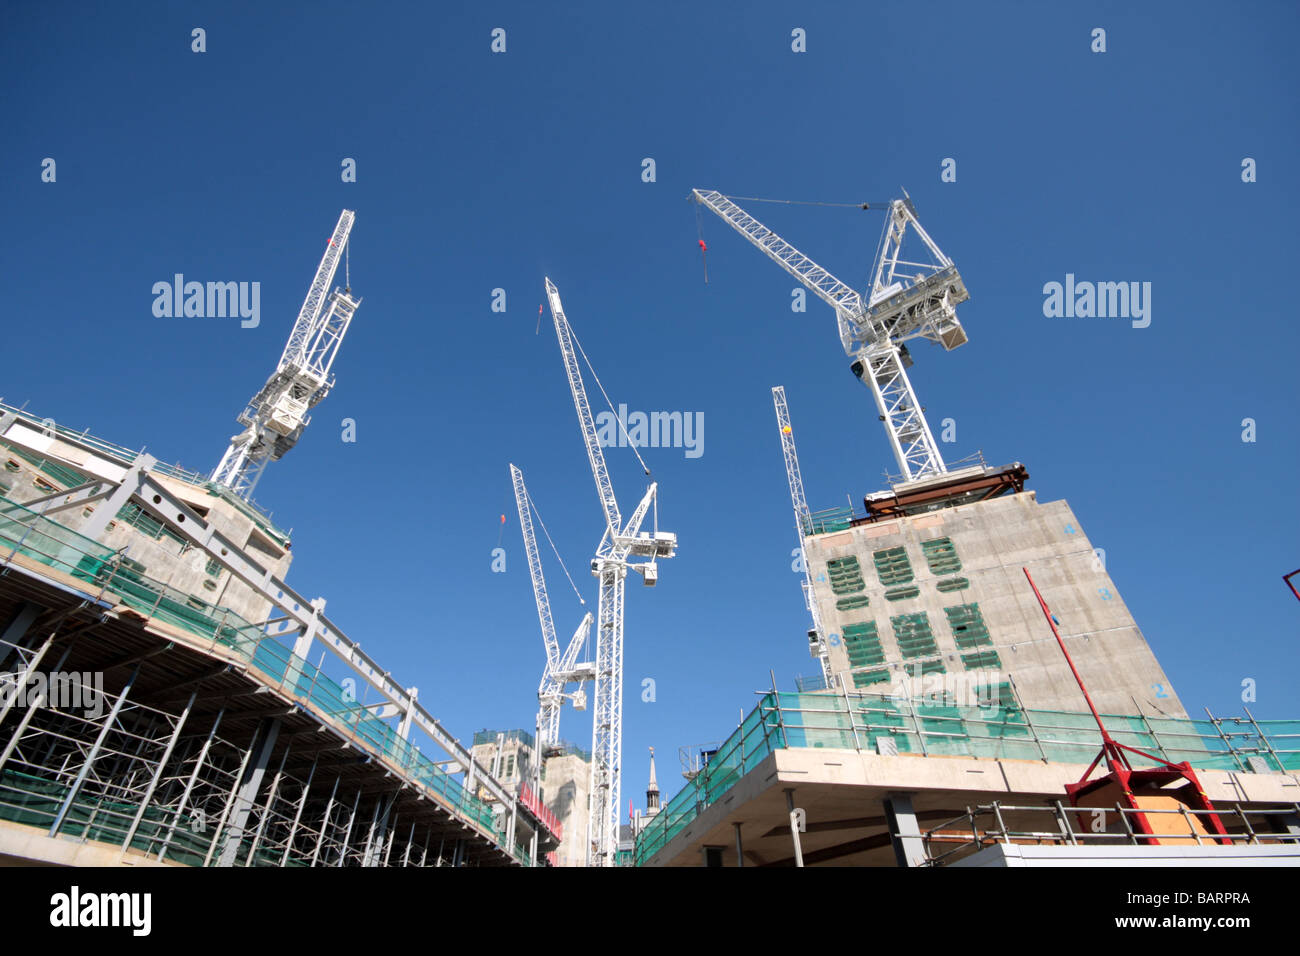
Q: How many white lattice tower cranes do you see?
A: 5